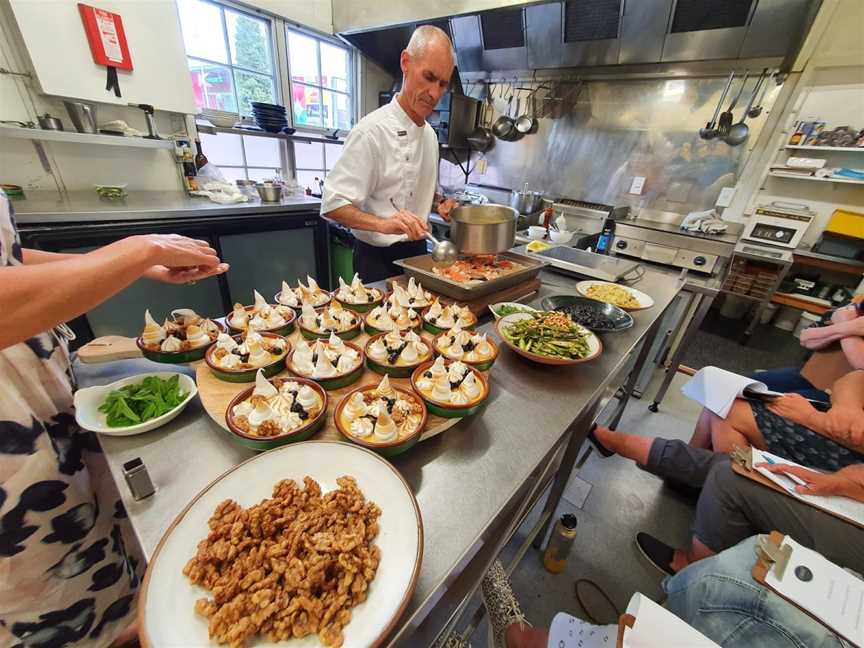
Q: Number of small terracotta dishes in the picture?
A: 15